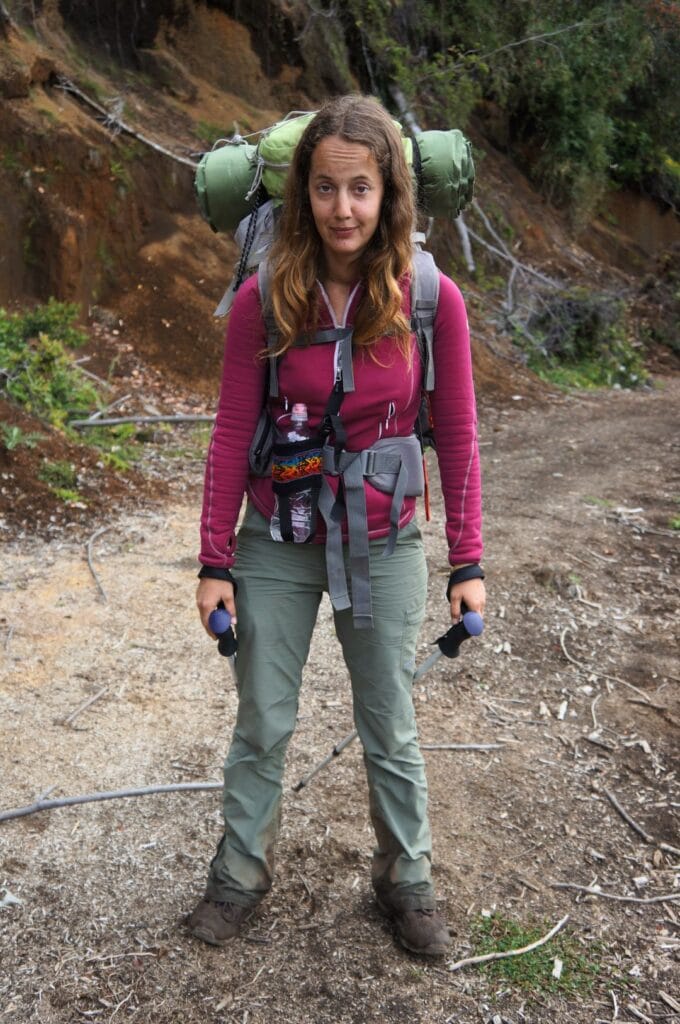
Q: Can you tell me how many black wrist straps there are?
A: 2